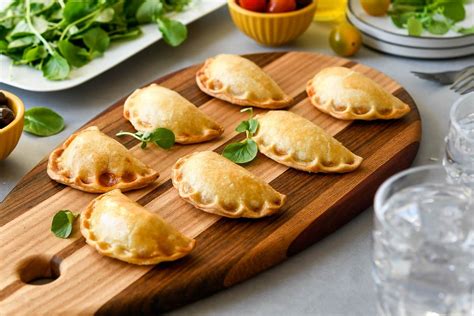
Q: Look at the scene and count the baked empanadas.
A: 7